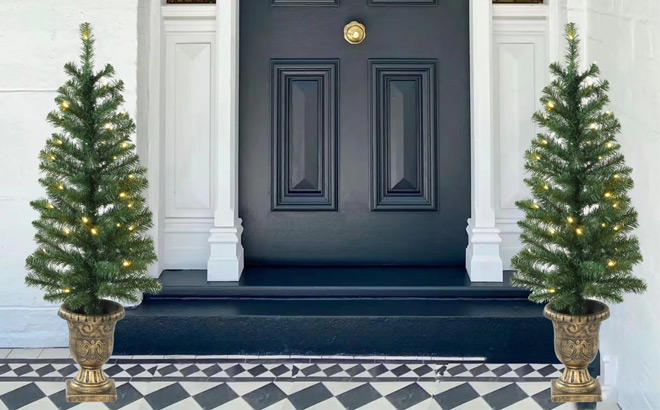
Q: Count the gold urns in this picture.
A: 2